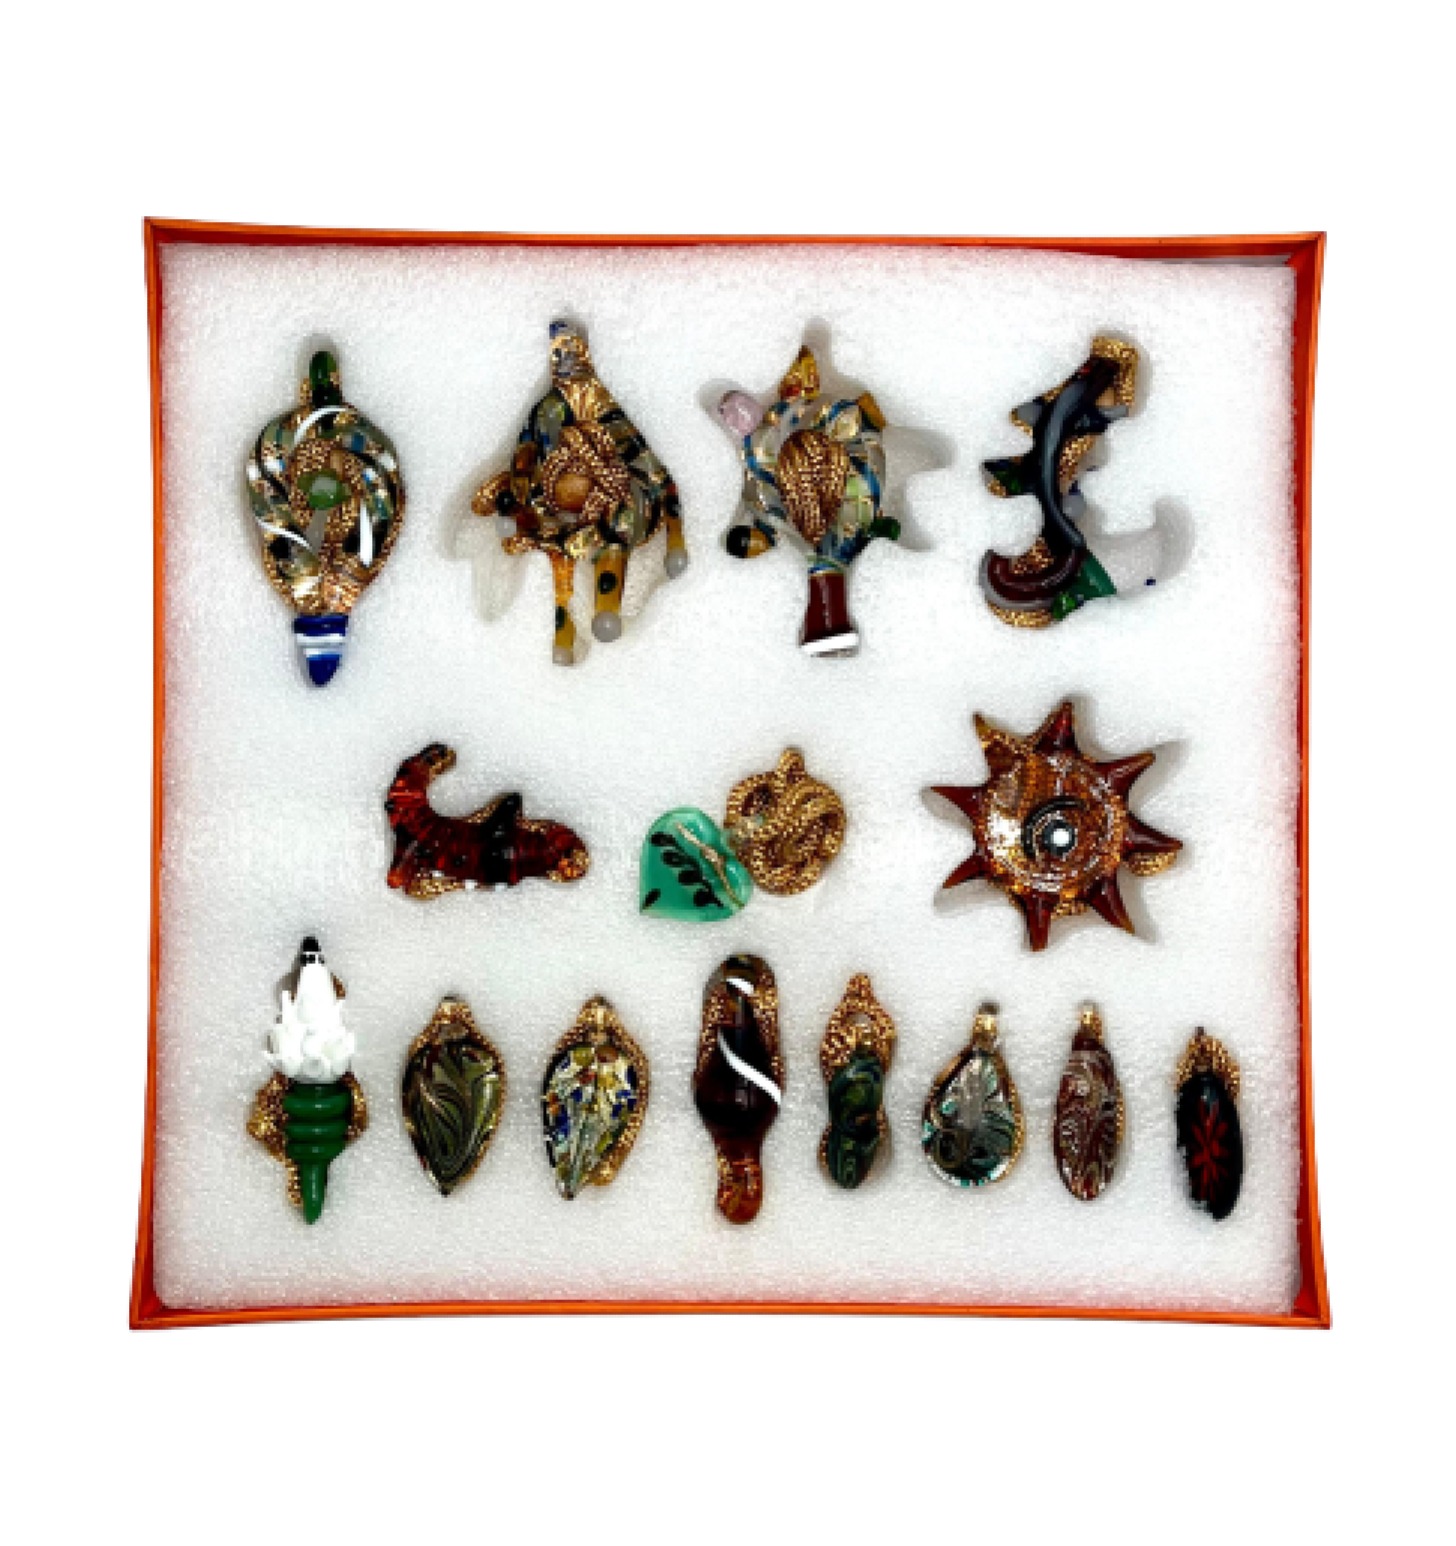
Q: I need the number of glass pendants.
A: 15